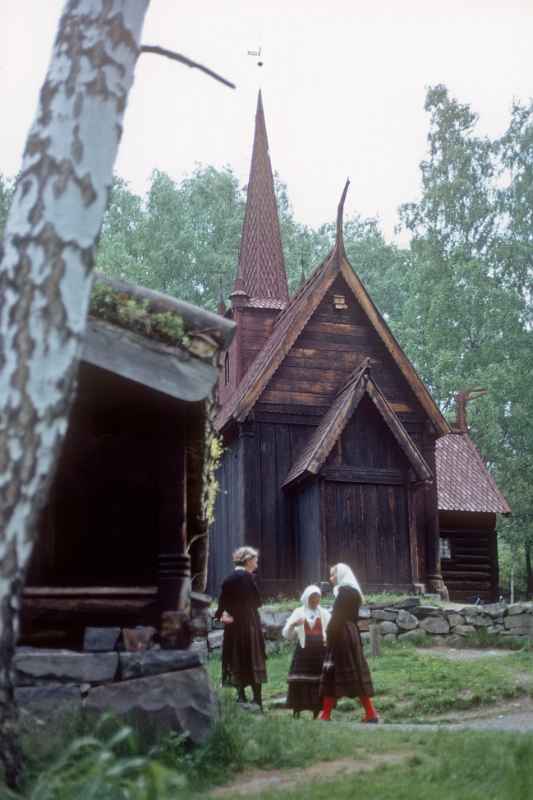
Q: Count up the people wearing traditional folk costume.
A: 3